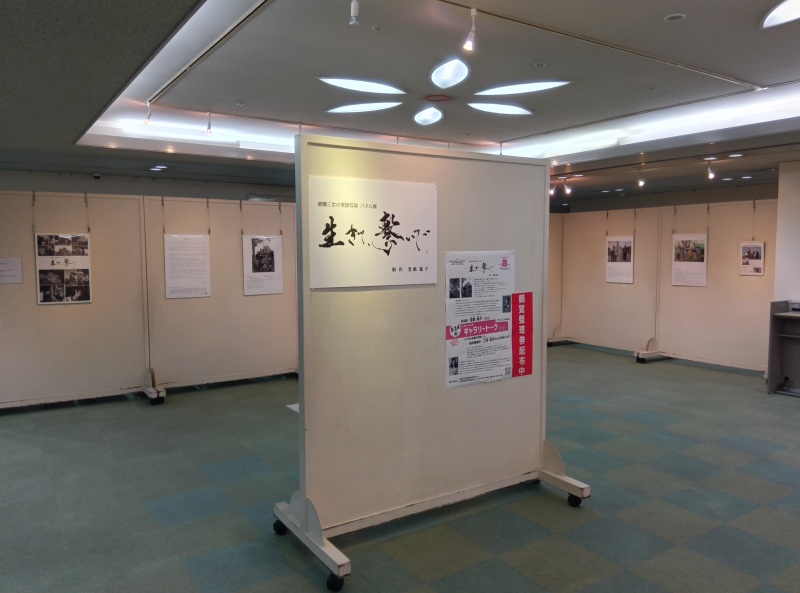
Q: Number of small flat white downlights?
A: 11